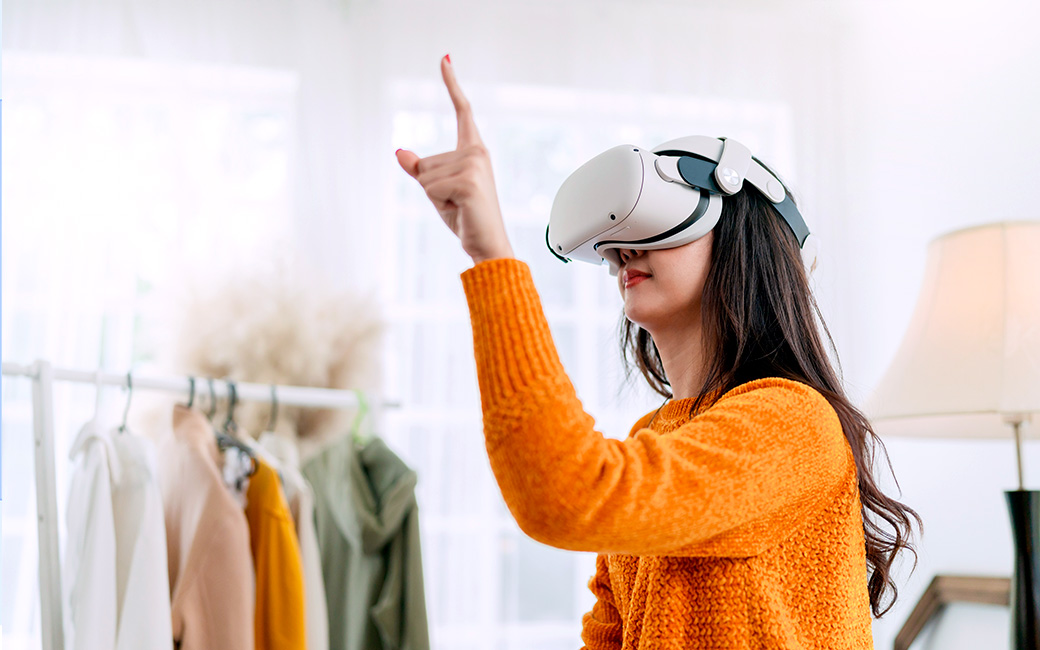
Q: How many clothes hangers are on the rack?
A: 7